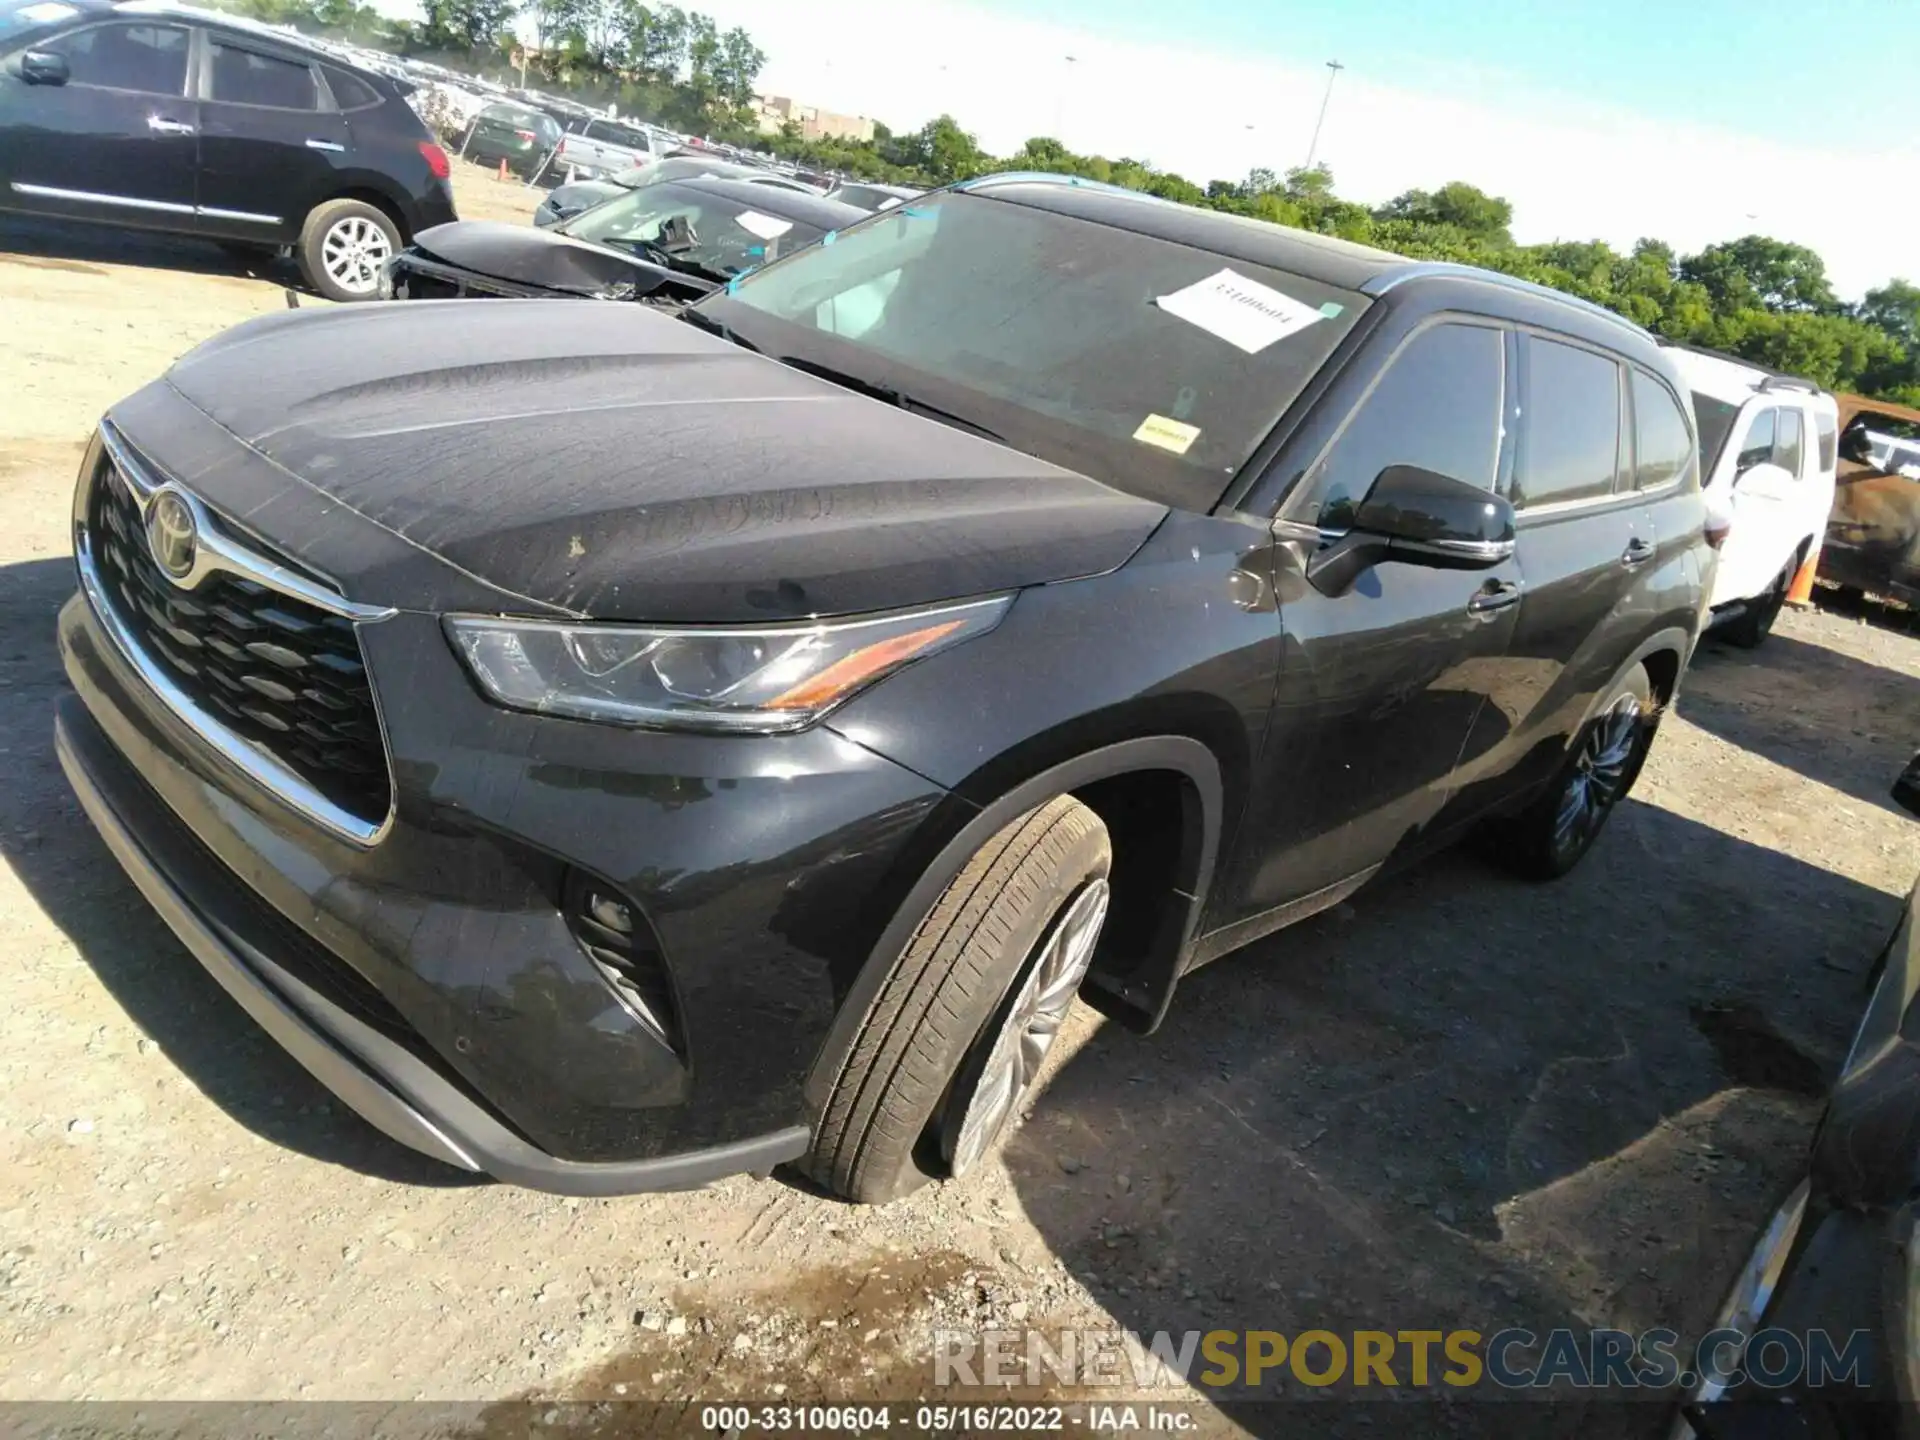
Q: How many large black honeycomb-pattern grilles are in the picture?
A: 1